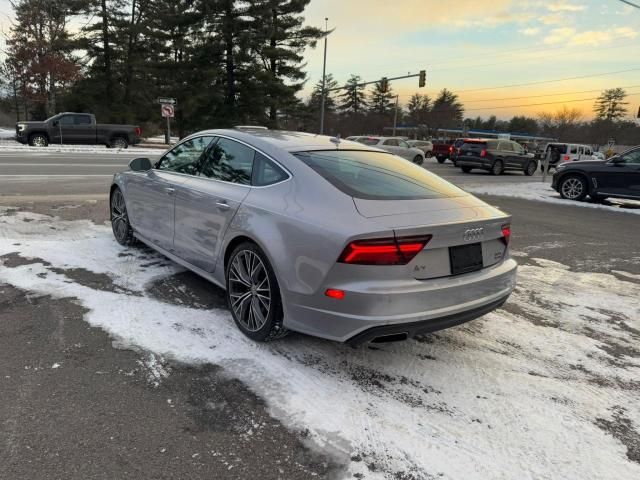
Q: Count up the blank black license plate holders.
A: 1